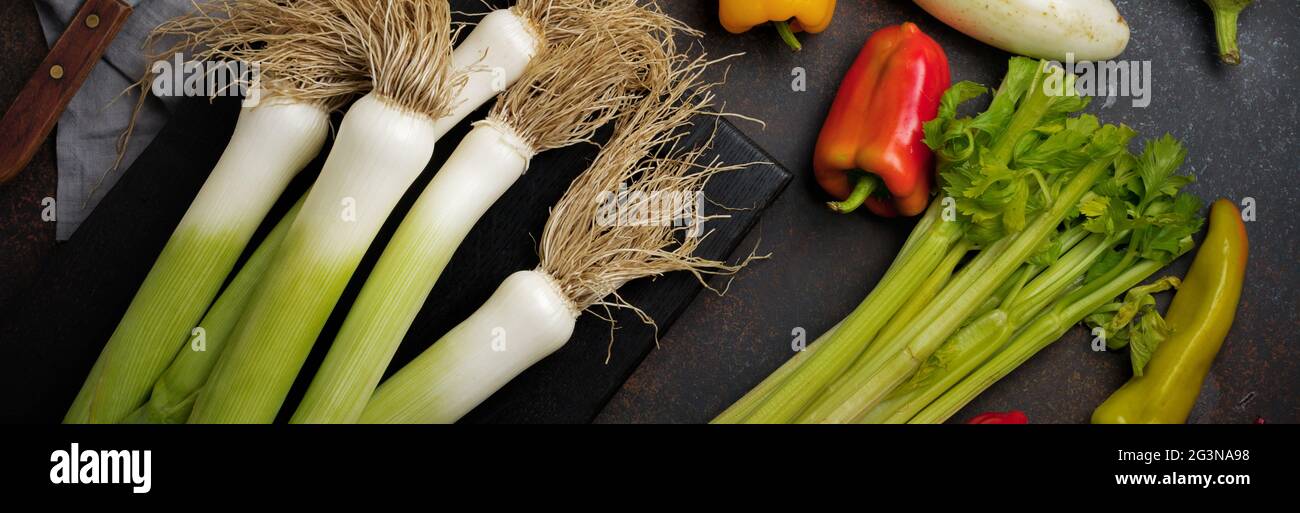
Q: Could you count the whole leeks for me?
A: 5